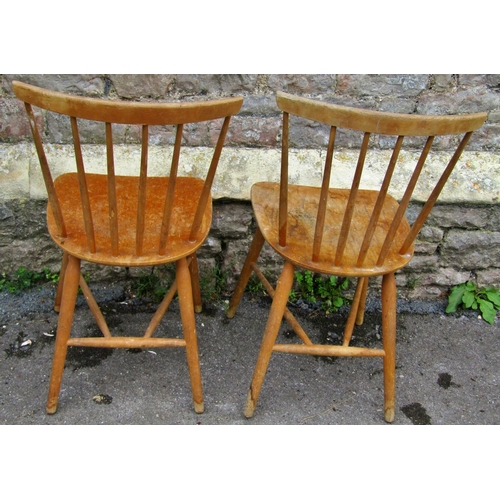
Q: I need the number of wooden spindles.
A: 12